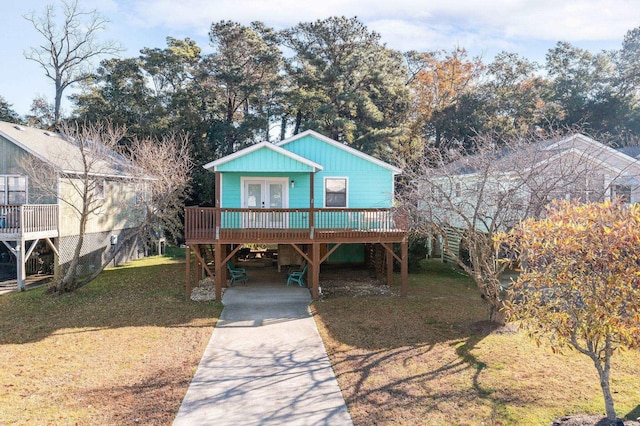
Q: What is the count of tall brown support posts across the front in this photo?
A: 4